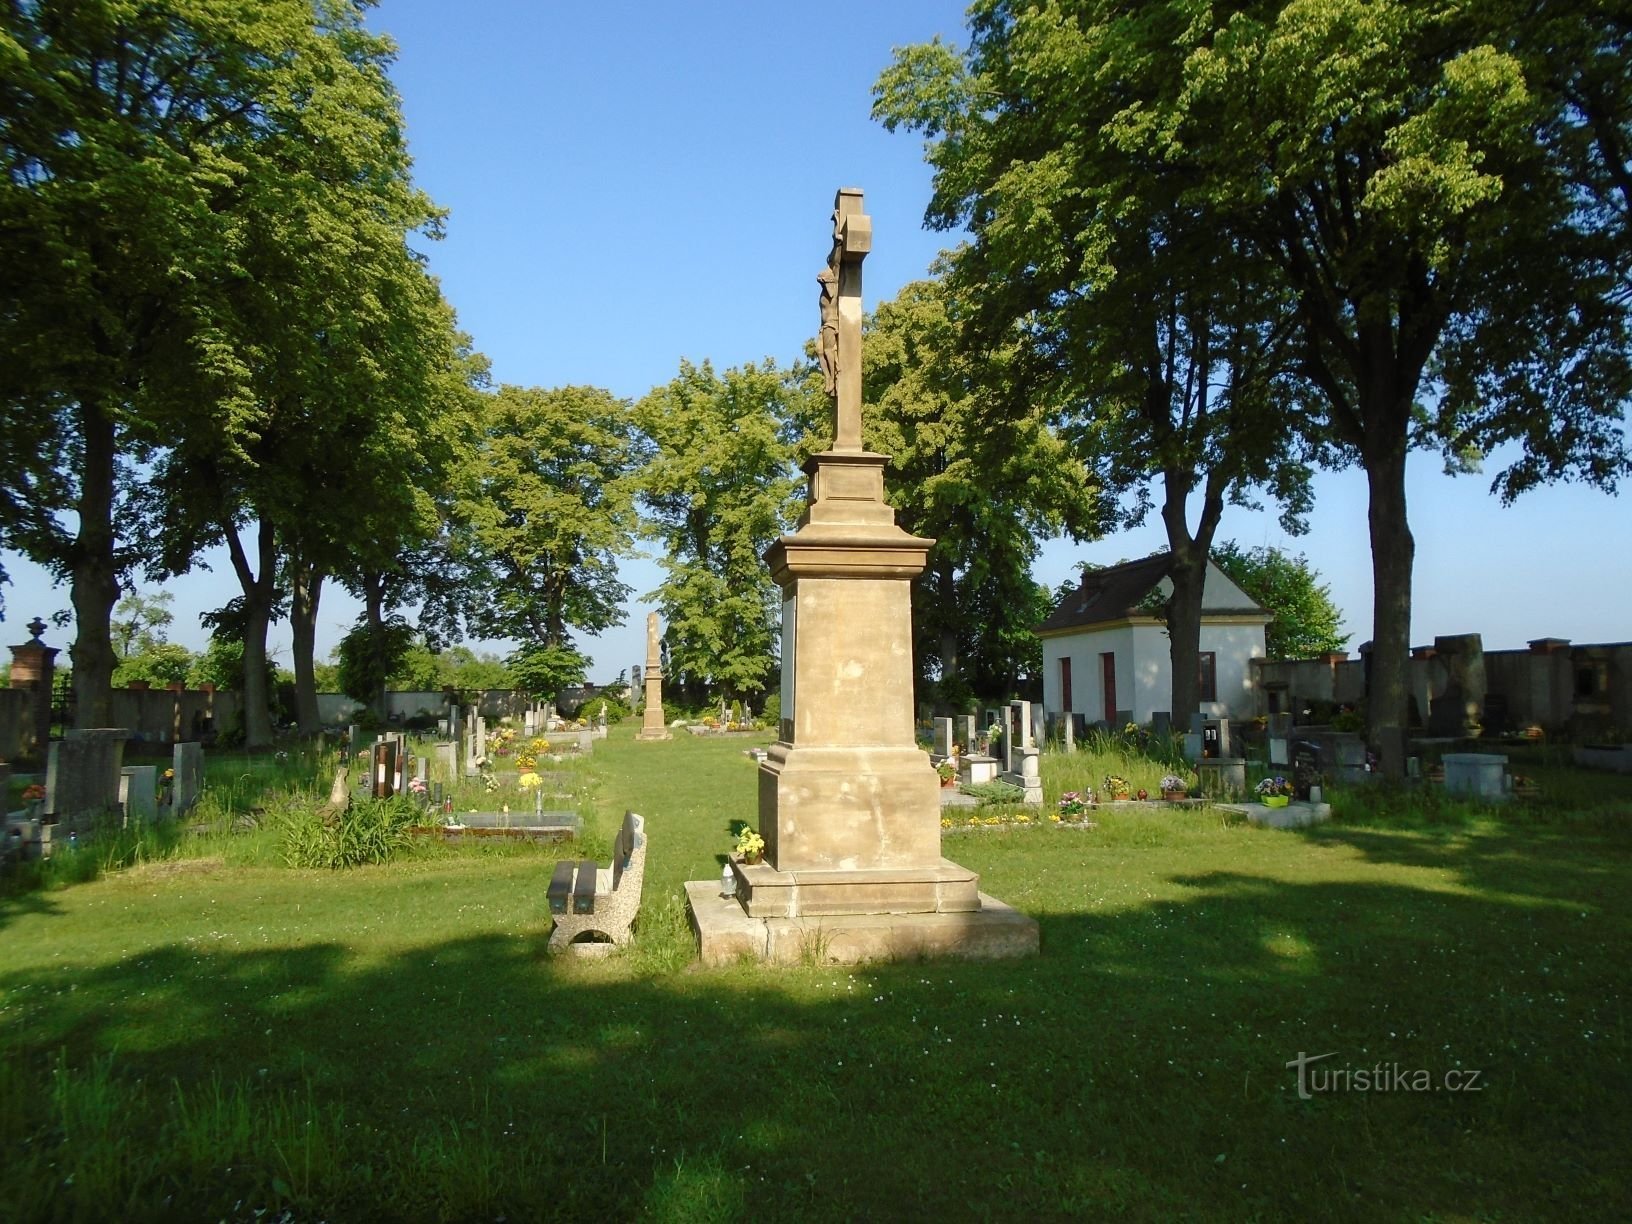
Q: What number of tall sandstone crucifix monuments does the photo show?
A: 1